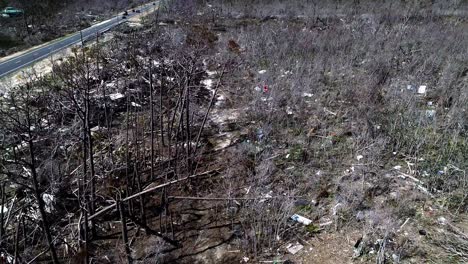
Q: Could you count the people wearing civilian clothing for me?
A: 0